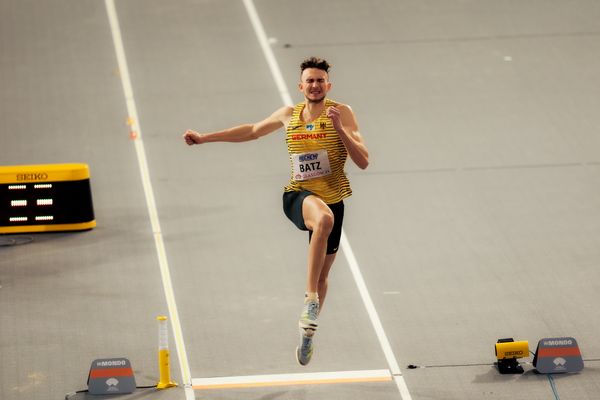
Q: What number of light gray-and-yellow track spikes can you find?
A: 2